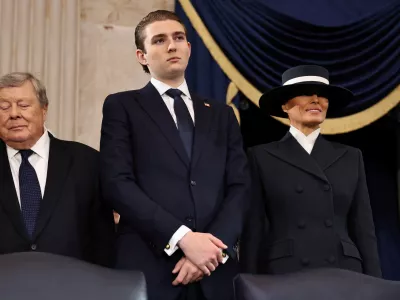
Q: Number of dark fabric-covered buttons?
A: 6